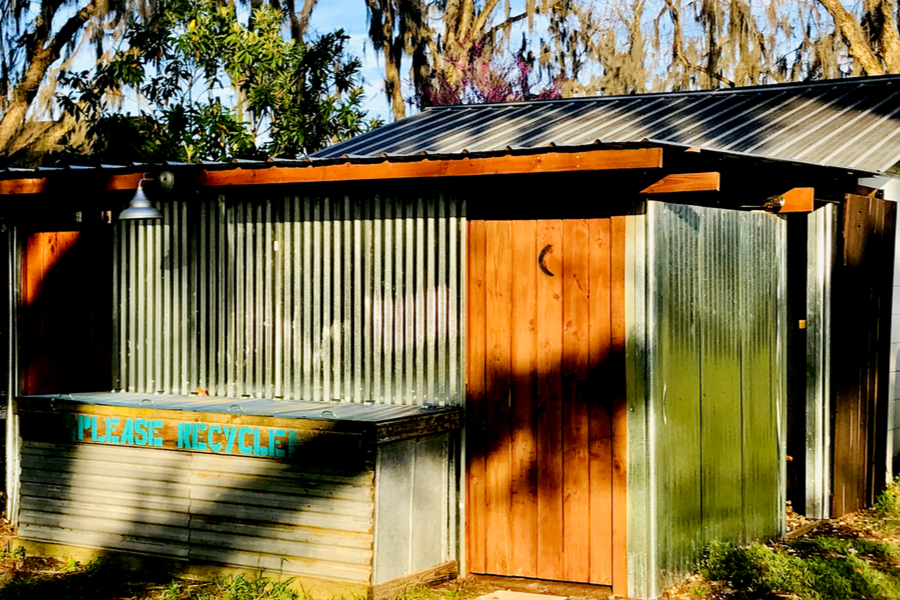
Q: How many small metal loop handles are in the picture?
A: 4